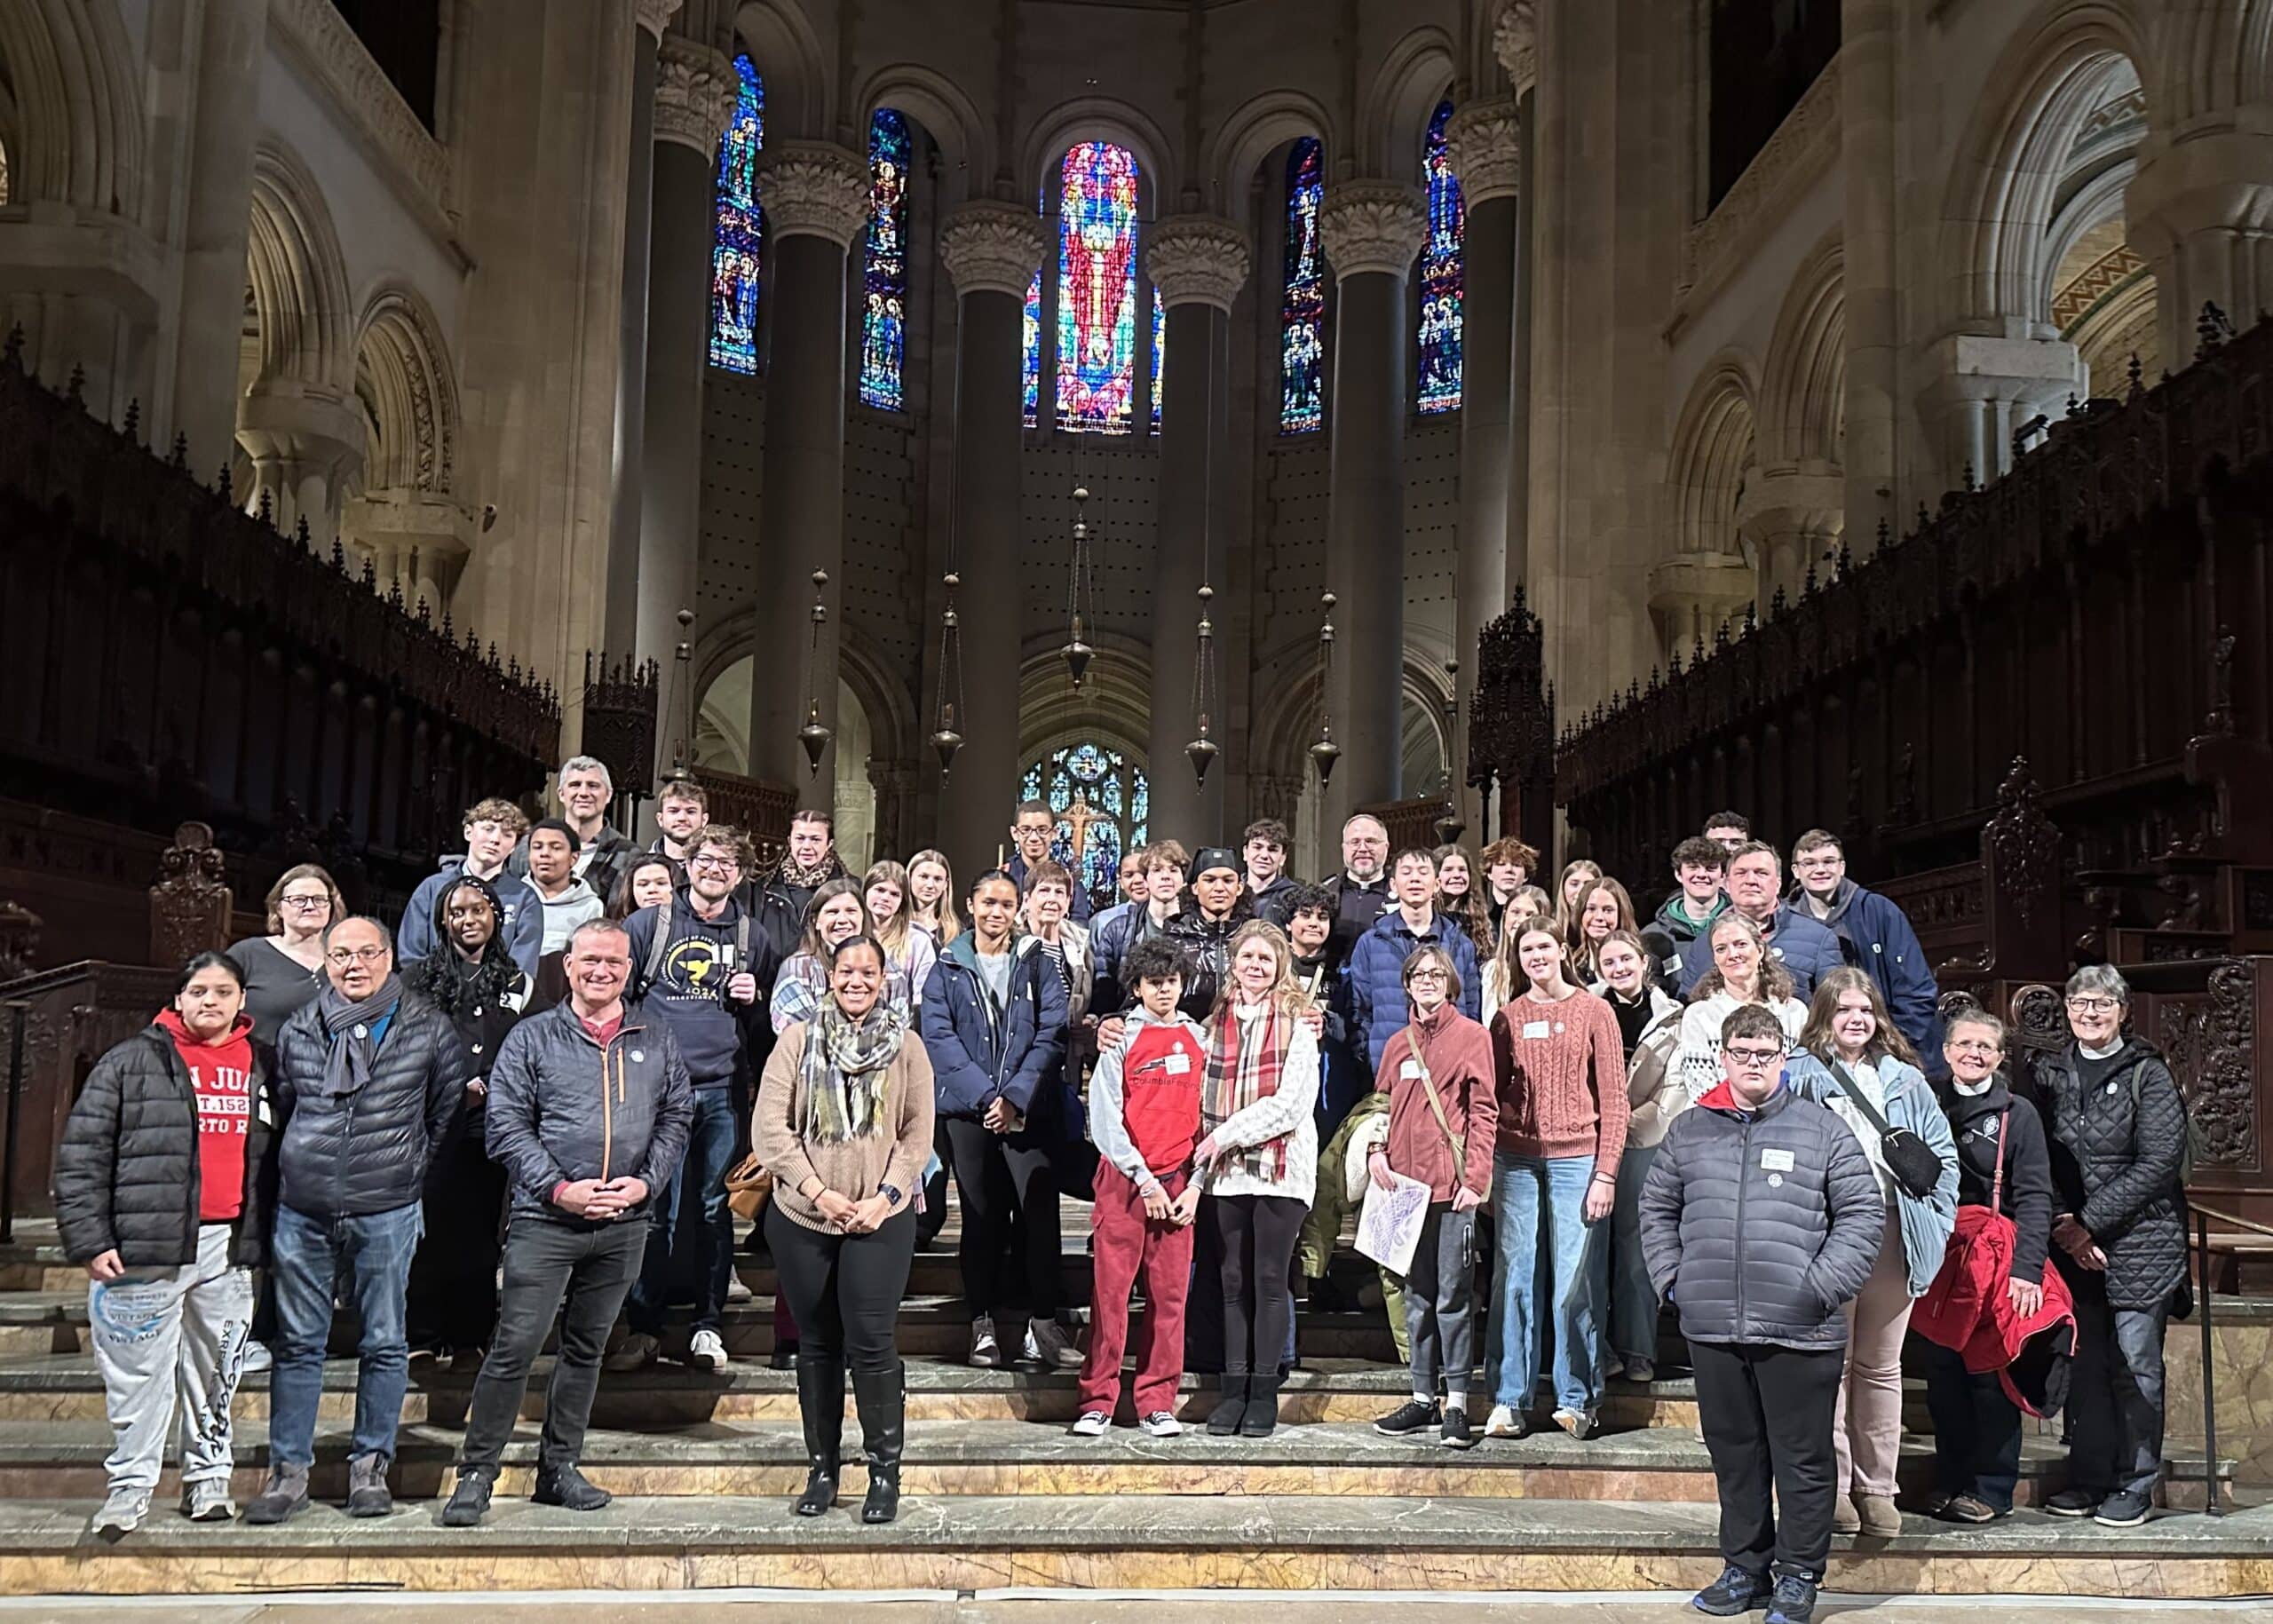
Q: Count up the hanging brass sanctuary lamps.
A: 7